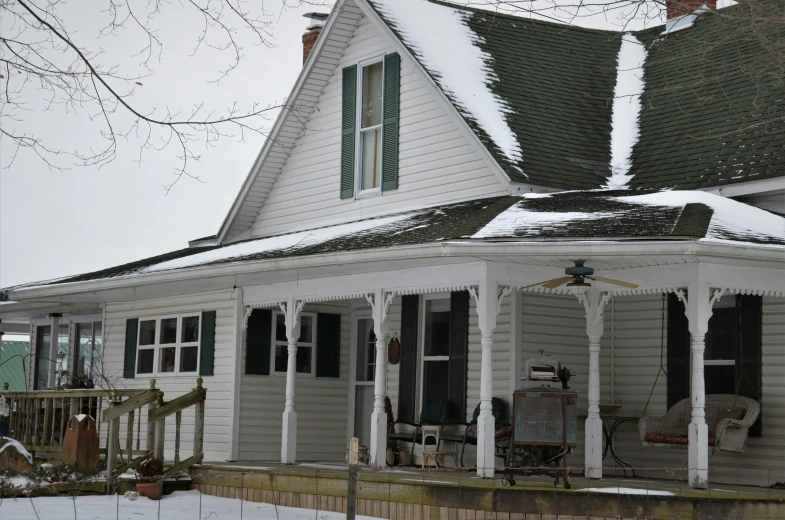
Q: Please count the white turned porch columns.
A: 5